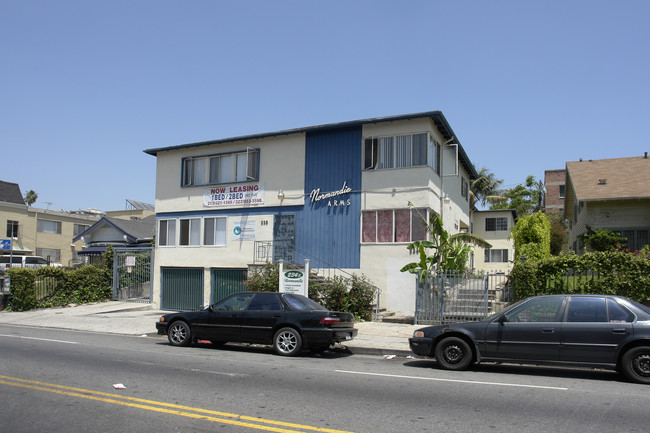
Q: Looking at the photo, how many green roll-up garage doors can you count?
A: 2